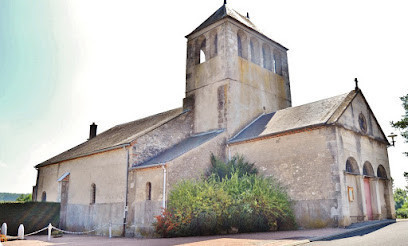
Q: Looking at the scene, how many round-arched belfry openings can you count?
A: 6